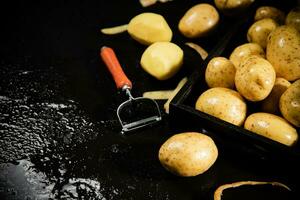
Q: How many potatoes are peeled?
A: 2